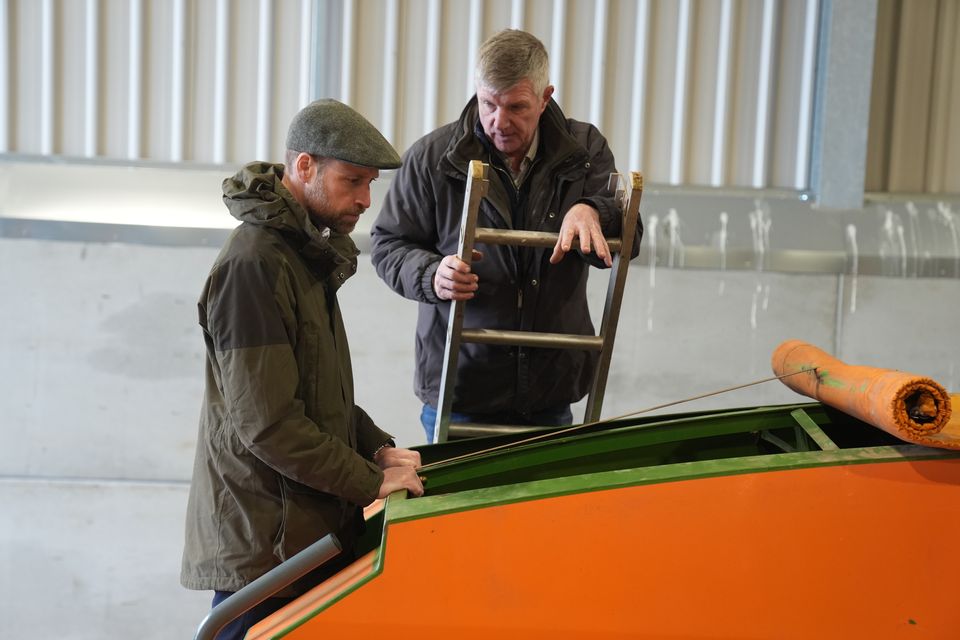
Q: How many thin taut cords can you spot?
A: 1